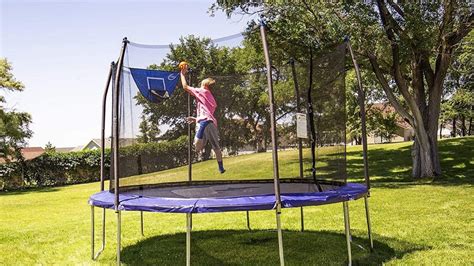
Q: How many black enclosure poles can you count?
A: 6